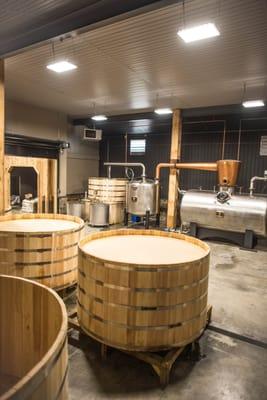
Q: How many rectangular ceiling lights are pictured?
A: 5